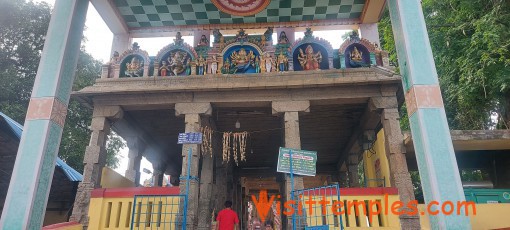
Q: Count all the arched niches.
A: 5